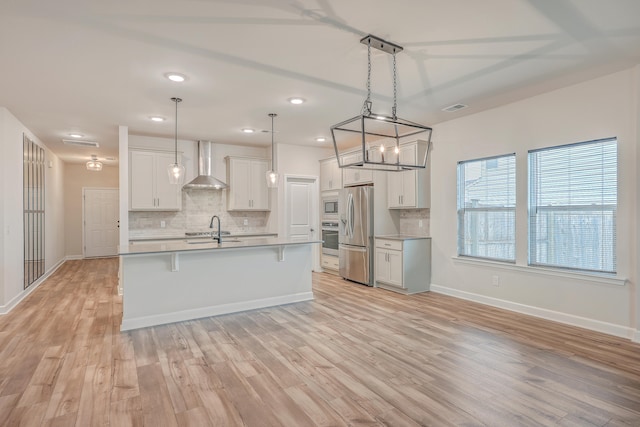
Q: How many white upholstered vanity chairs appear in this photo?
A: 0